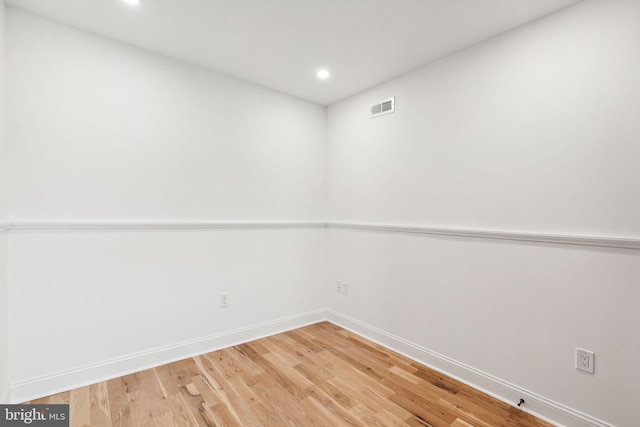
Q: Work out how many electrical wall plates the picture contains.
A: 4